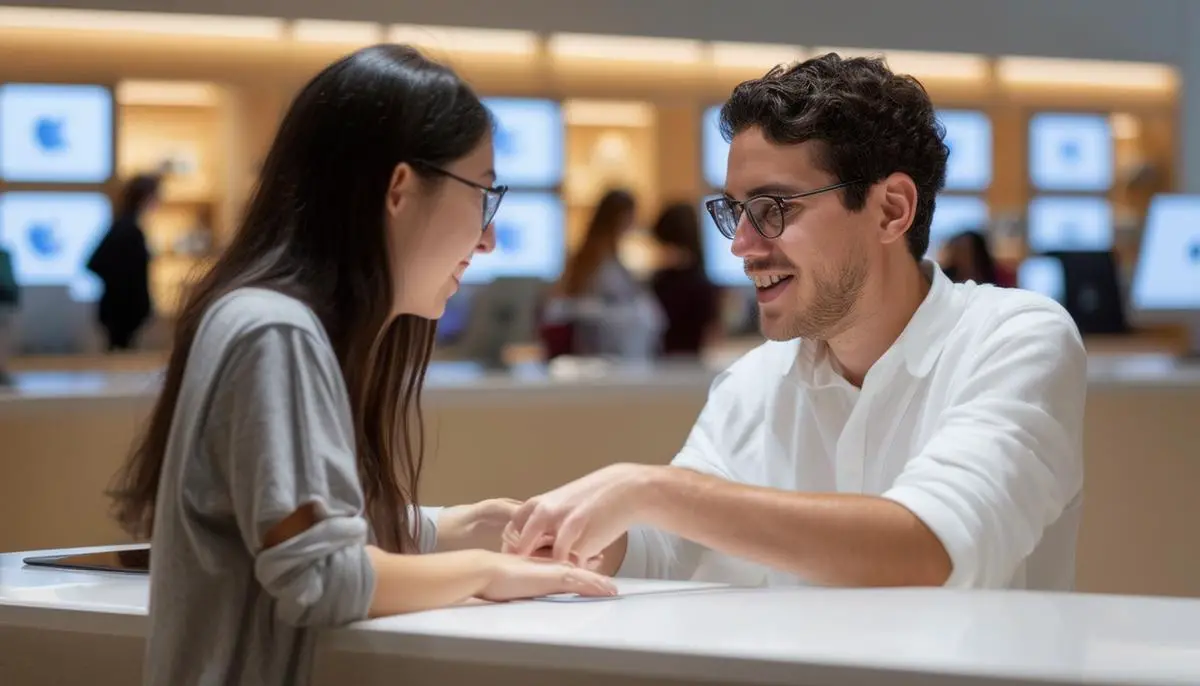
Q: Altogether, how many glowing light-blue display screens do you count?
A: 12